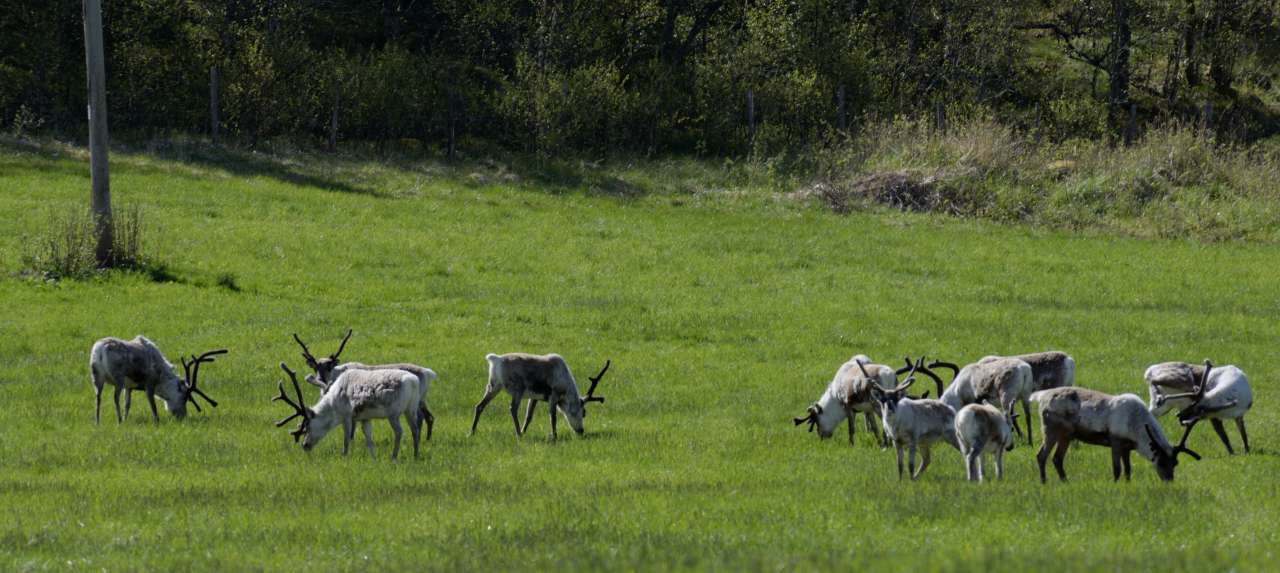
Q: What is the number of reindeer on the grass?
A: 11